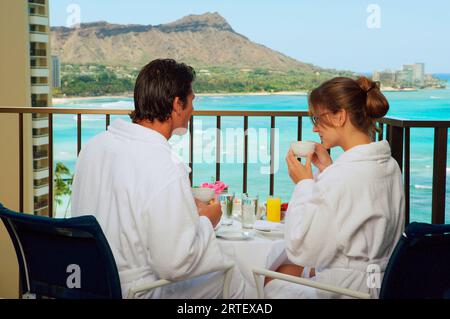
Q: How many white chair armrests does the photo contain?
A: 2